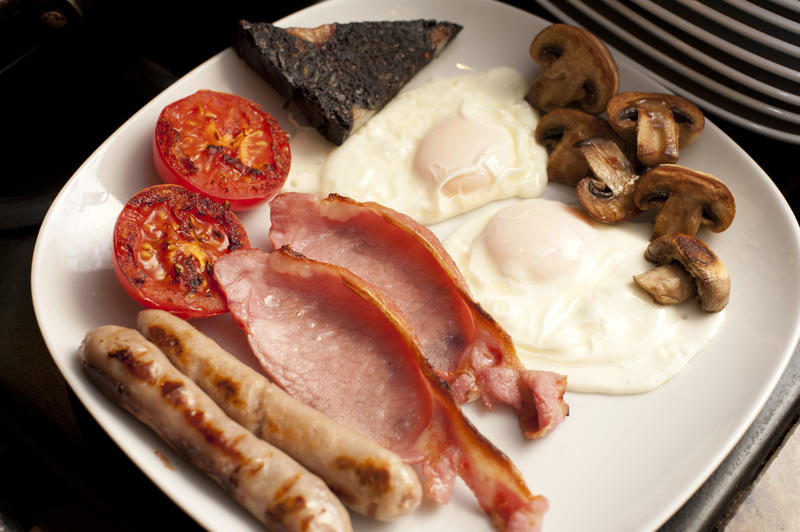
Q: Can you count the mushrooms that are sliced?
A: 6